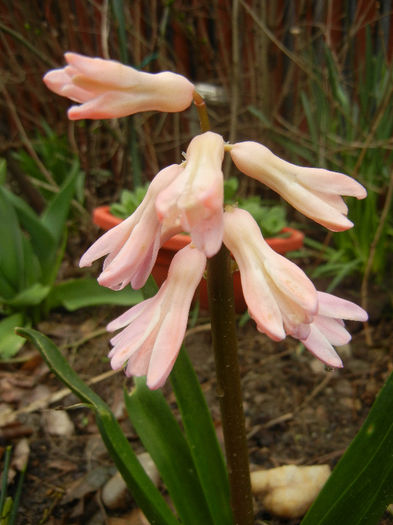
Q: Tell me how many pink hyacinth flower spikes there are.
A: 1